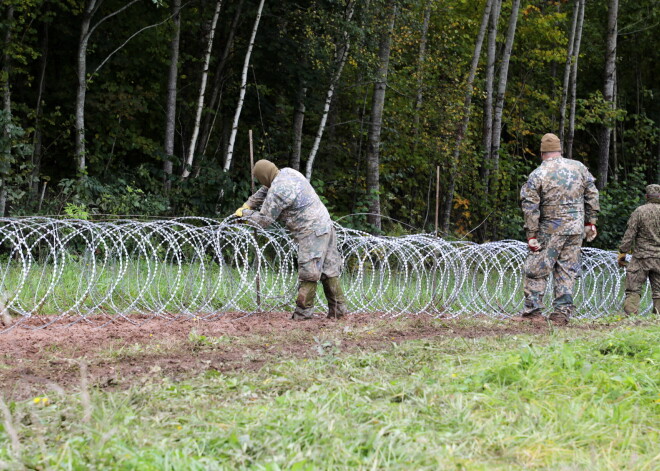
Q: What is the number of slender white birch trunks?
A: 3